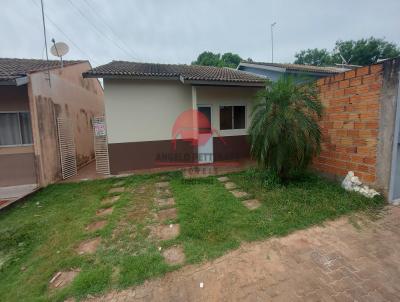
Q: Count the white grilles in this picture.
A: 2